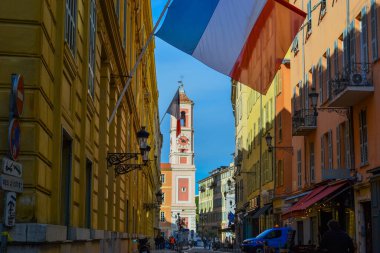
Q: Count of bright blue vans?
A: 1